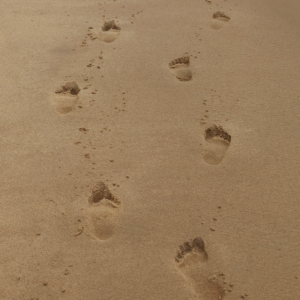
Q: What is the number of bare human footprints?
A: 7